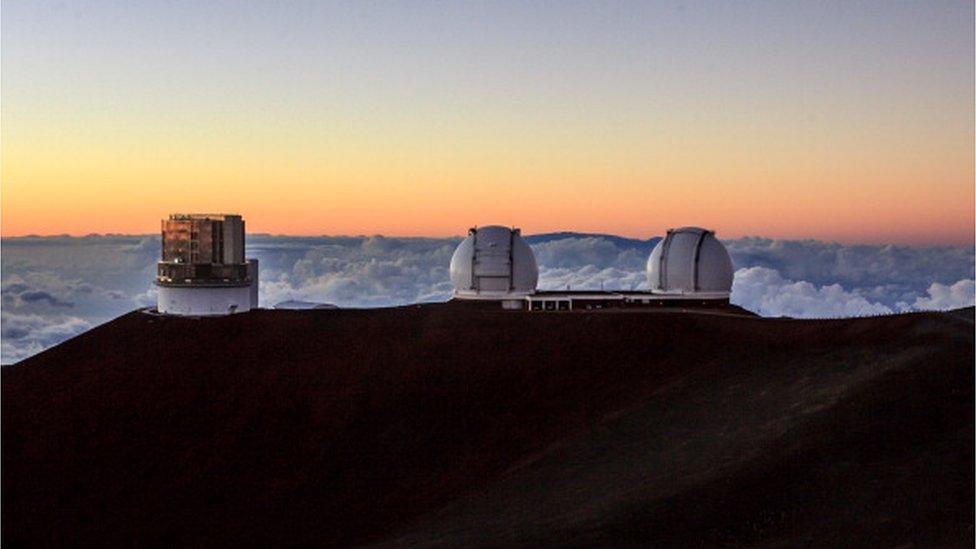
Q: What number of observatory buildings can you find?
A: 3